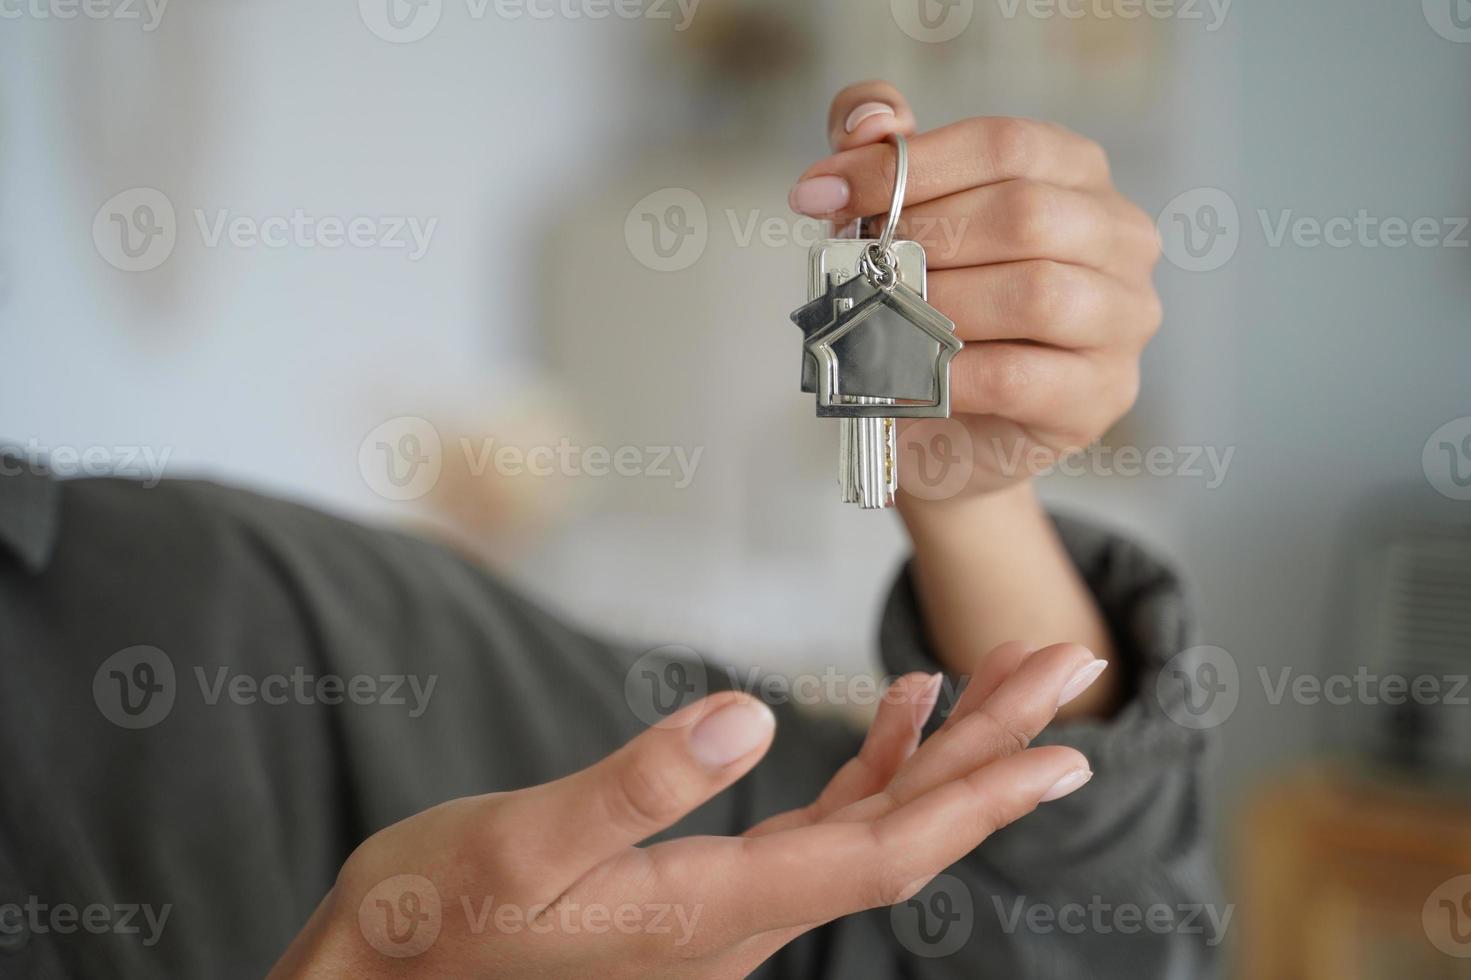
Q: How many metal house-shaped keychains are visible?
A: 2